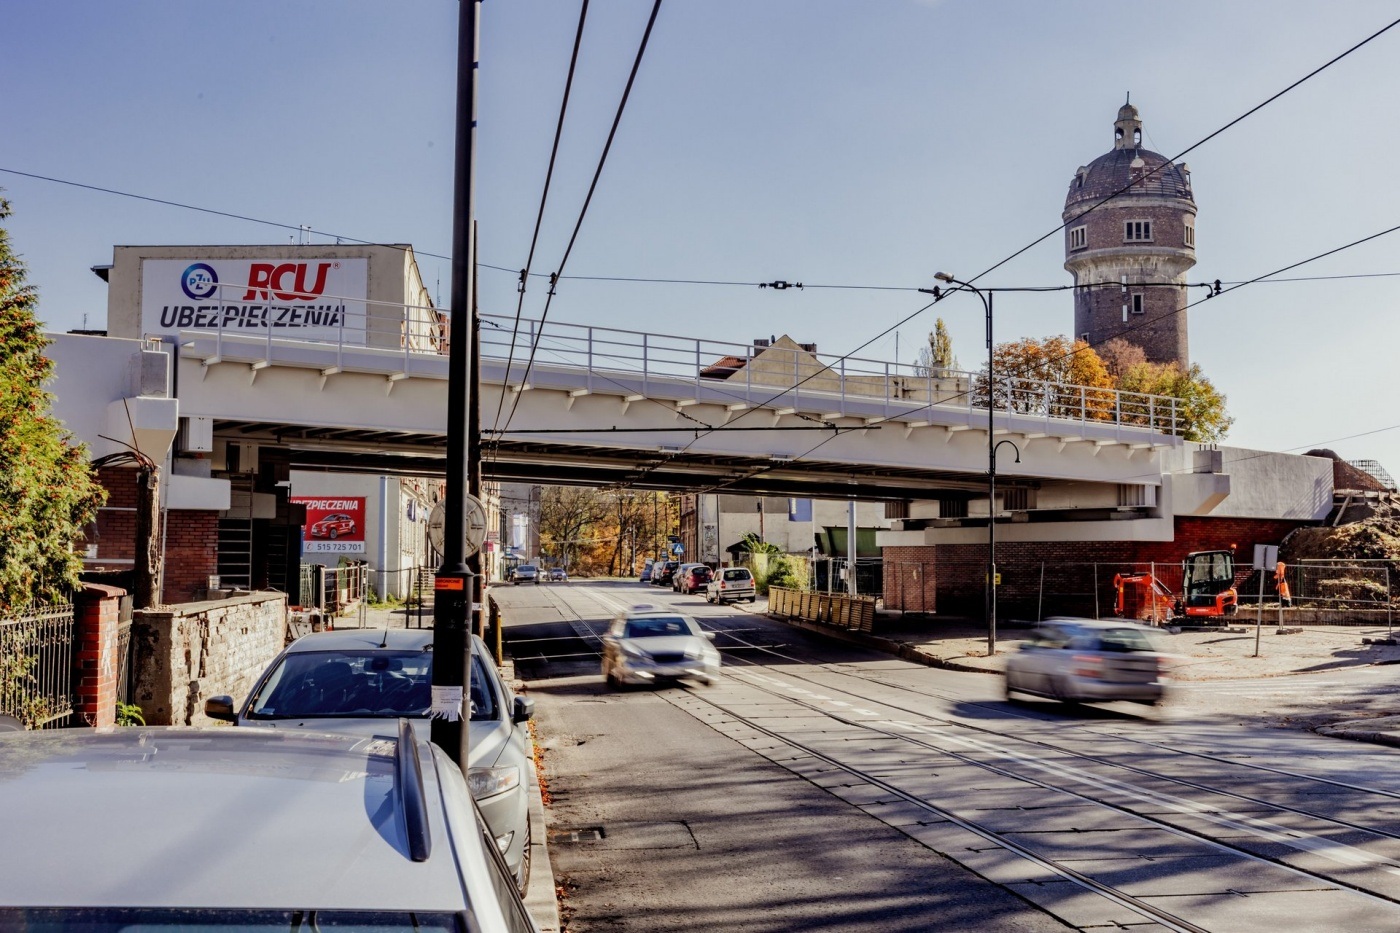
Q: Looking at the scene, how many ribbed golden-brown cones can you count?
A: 0